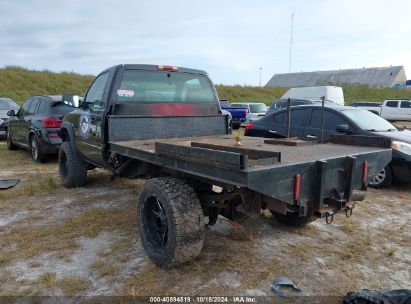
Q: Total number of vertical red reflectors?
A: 2